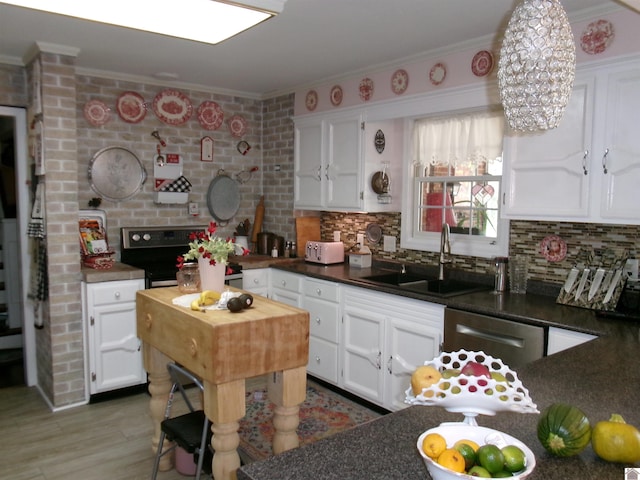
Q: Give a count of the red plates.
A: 13